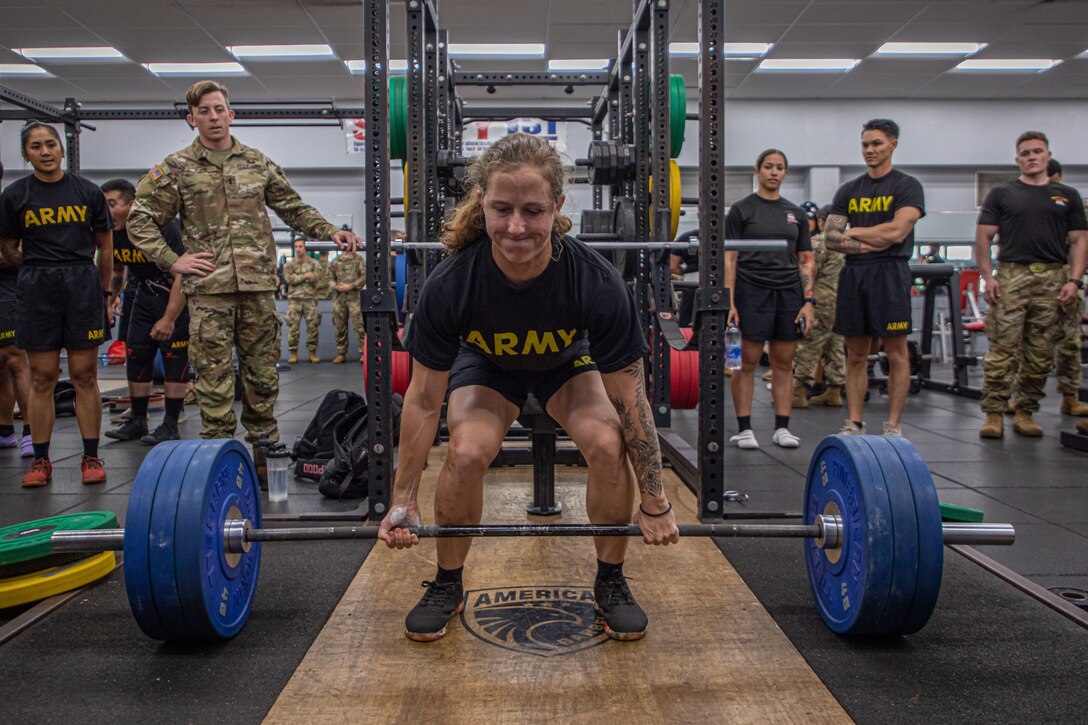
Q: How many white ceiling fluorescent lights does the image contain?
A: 11